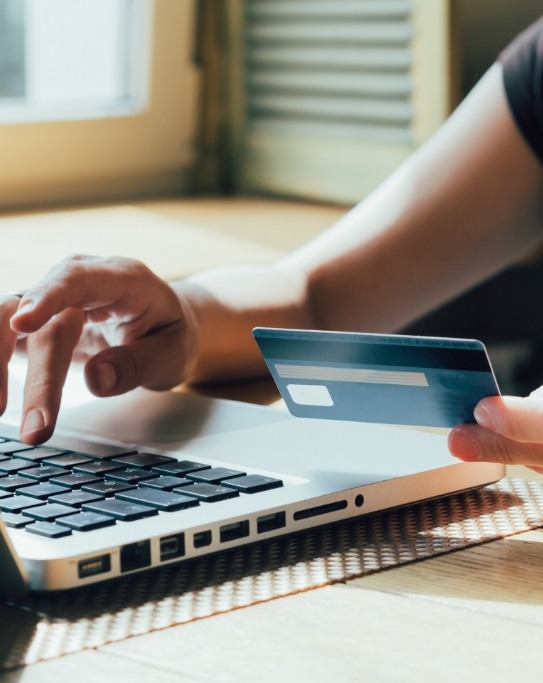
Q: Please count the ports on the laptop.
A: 8